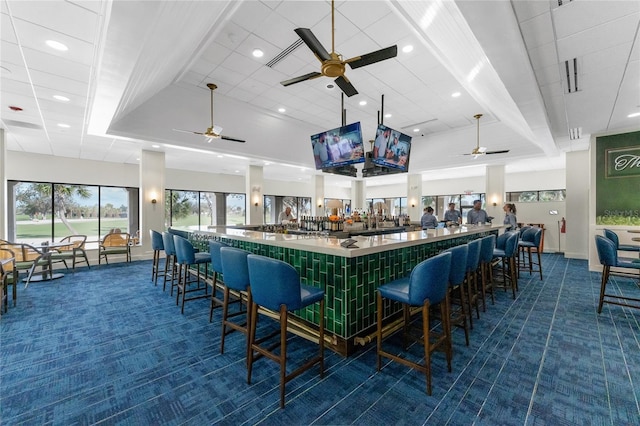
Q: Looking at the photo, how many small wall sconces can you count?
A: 5